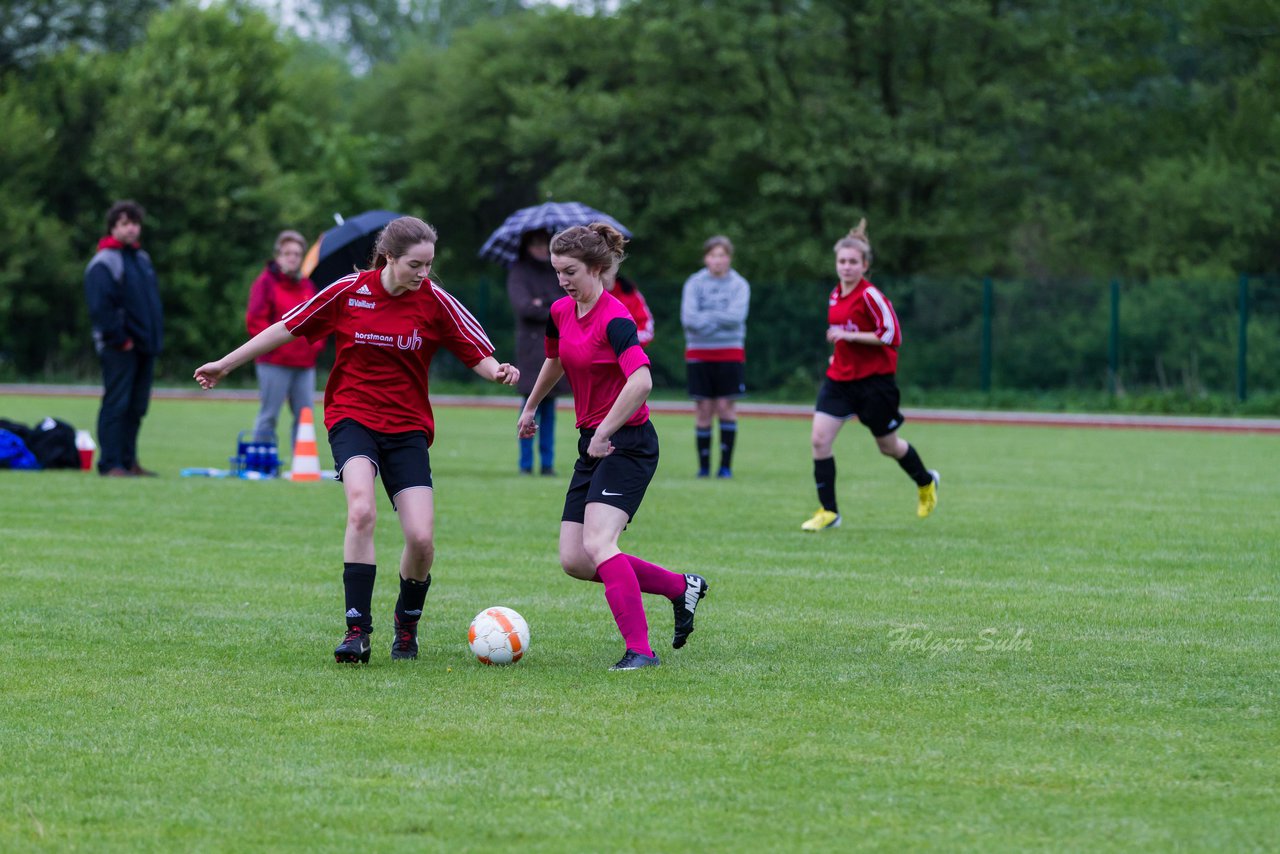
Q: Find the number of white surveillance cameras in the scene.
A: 0